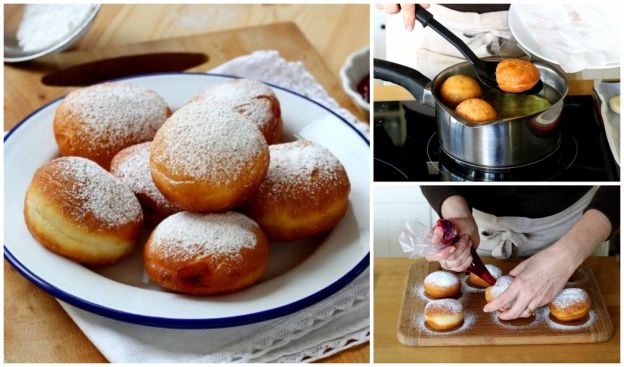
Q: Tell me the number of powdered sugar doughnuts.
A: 12